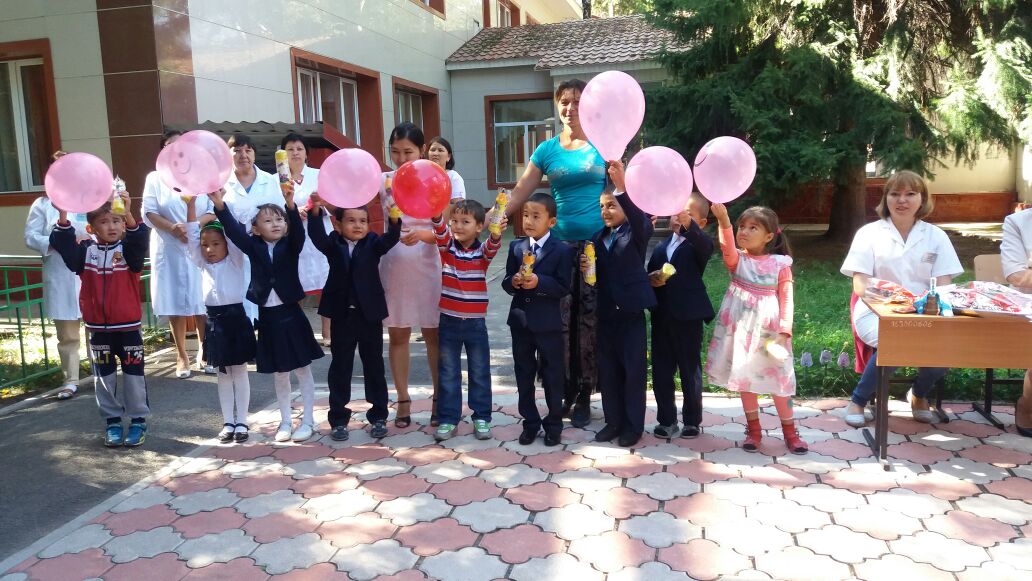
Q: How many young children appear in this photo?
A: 9